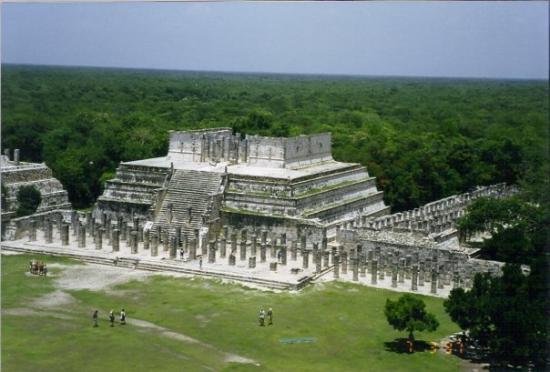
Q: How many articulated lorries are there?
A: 0